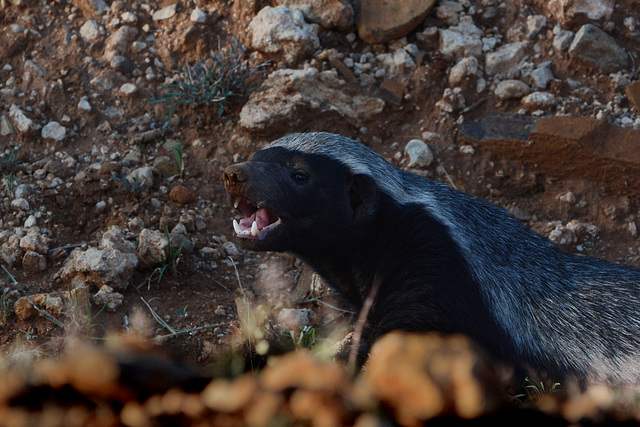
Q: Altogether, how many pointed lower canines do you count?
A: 2